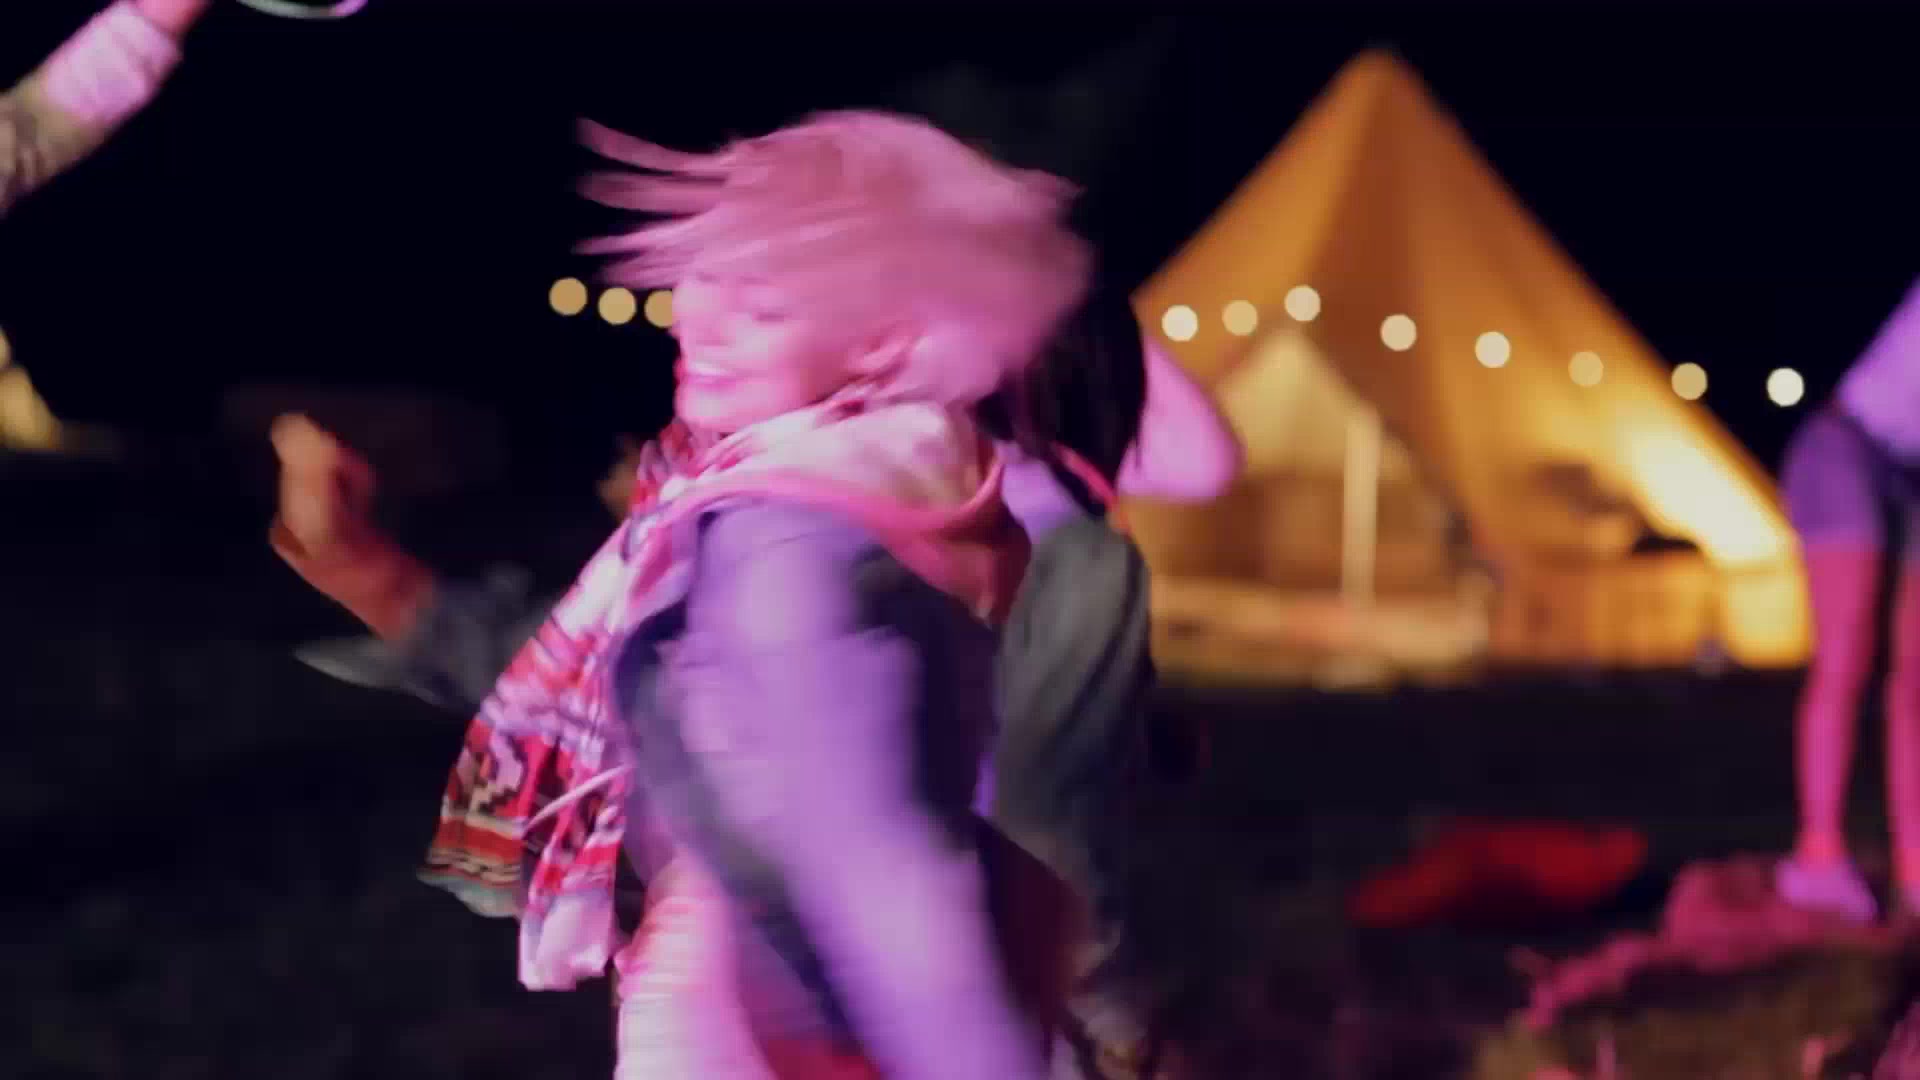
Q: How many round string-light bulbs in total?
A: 11